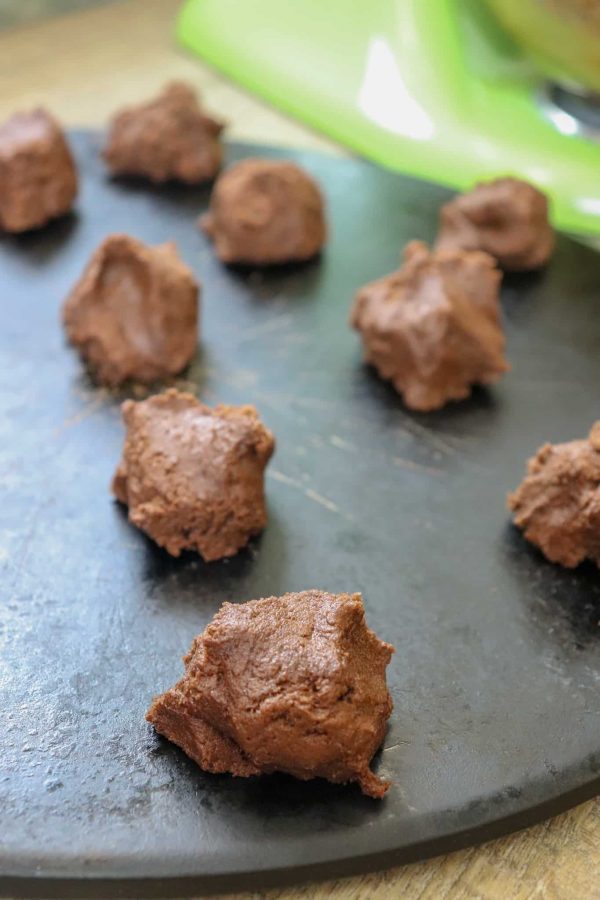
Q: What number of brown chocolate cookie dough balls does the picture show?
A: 9